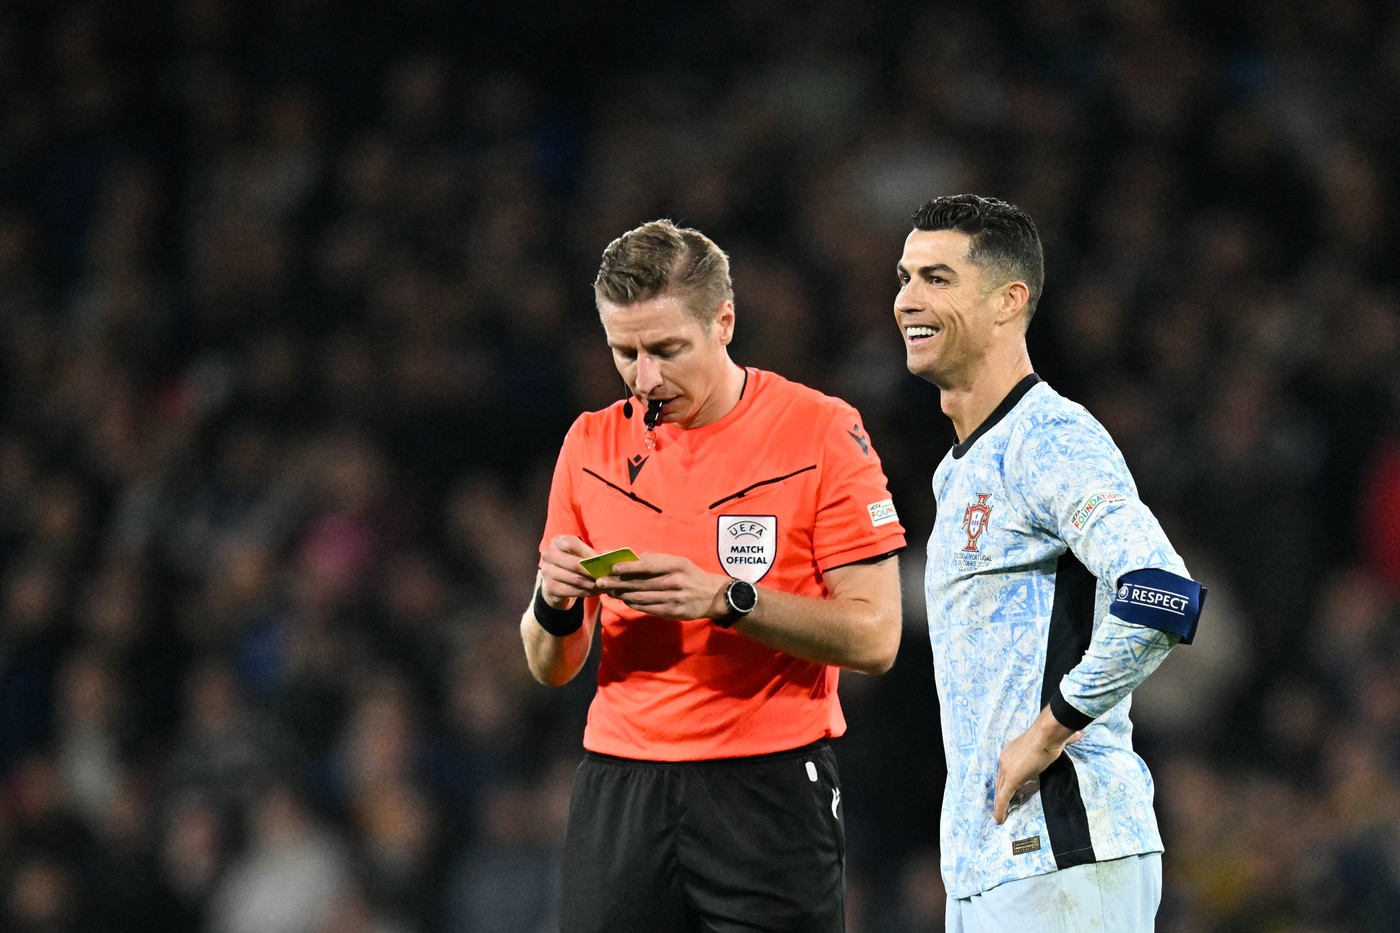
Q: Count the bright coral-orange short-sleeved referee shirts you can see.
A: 1